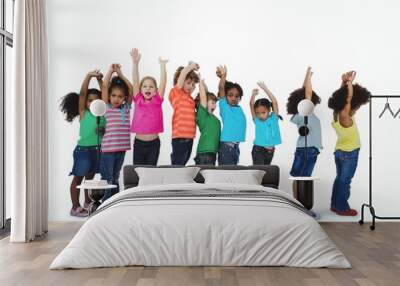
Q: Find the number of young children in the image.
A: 9